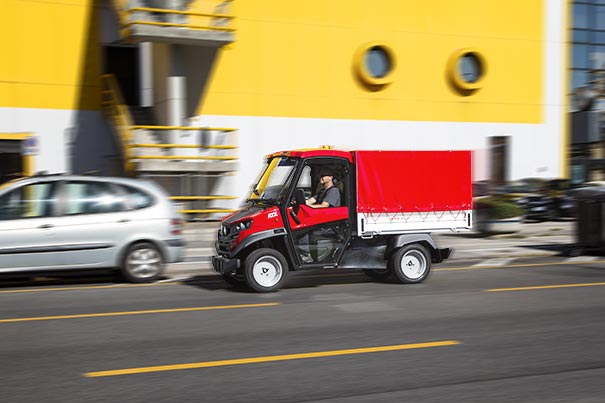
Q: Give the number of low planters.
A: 1